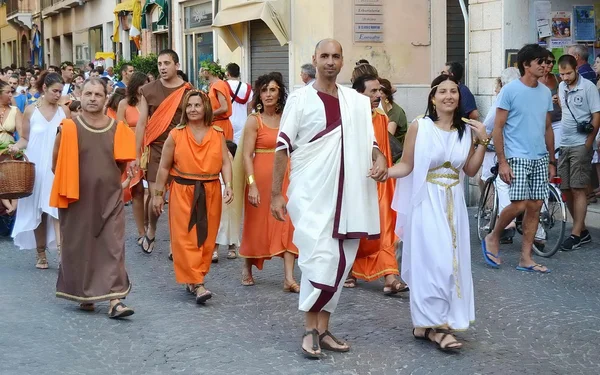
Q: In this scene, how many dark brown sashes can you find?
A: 1